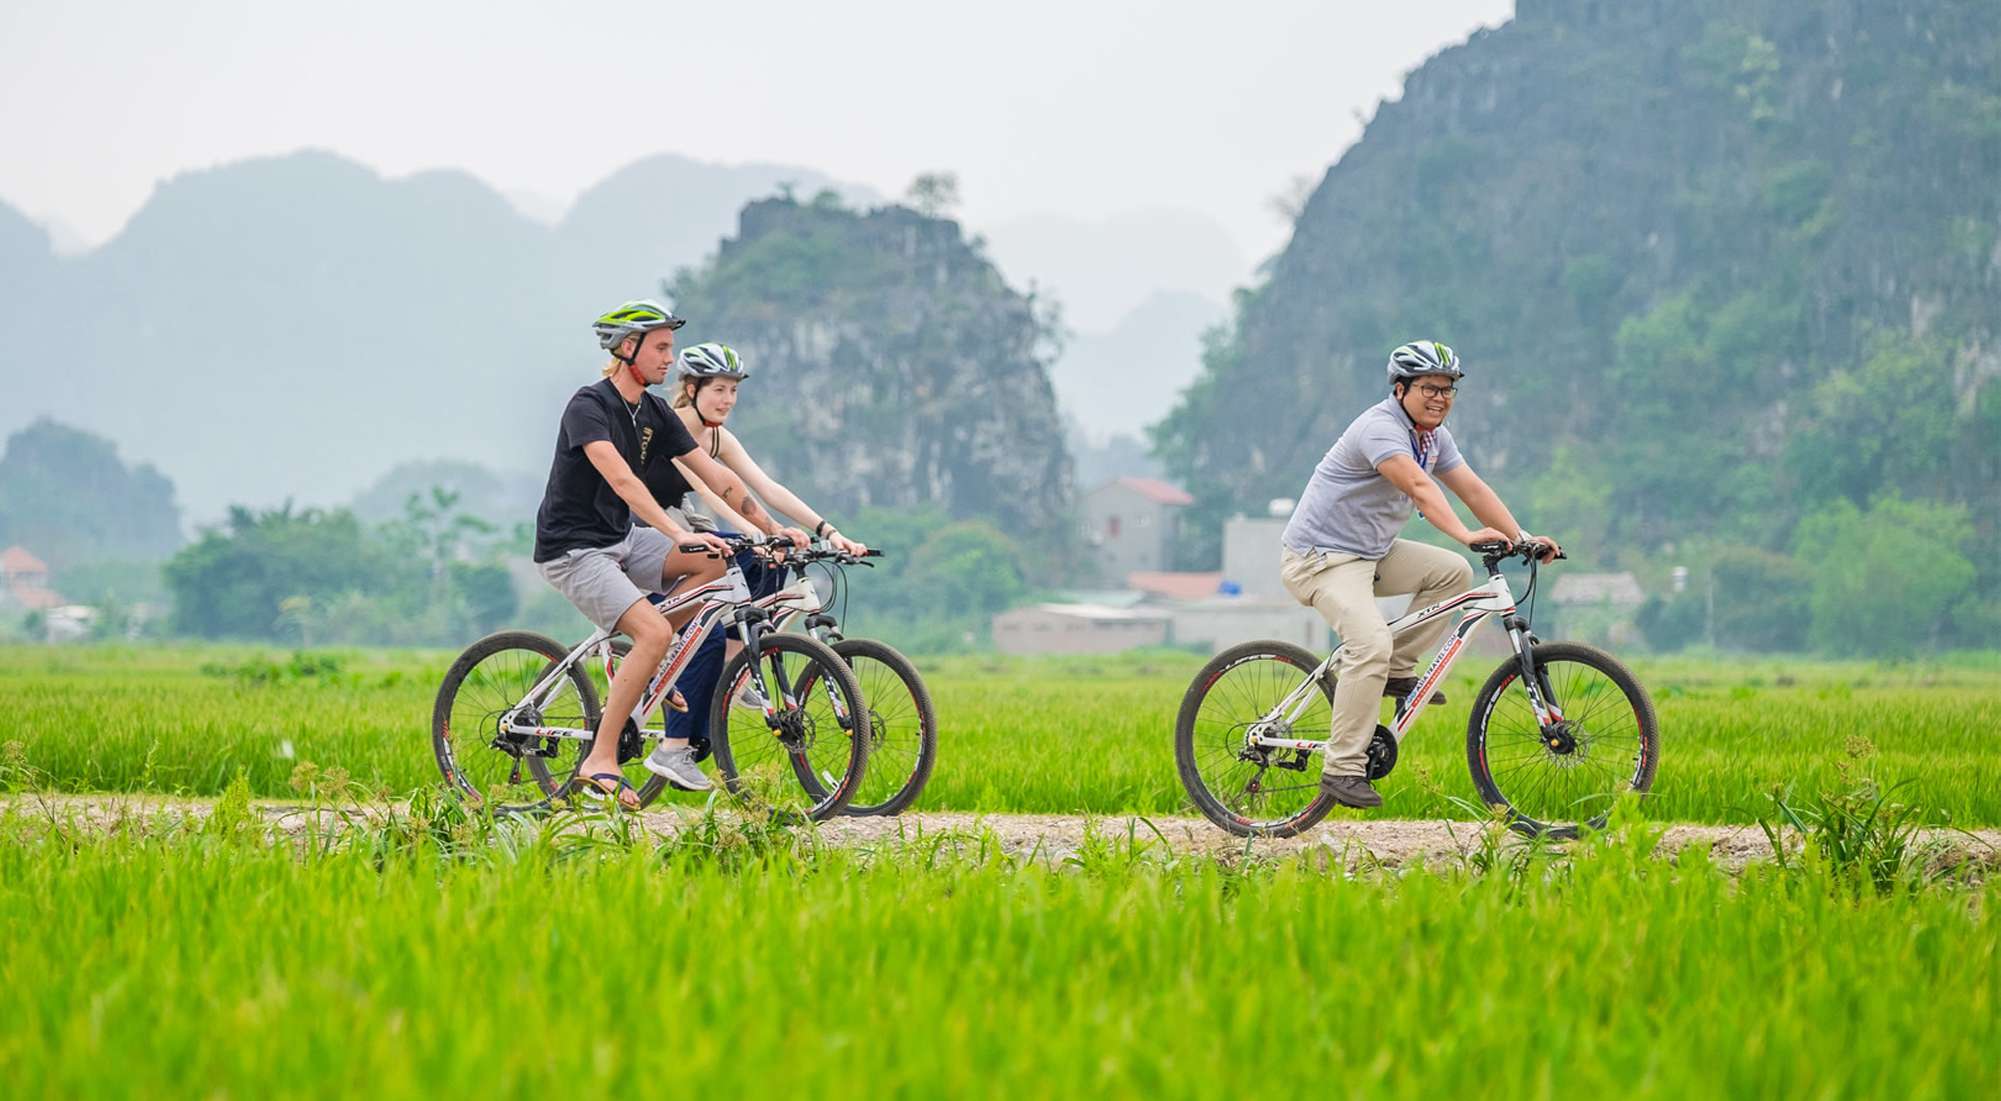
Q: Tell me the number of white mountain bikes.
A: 3